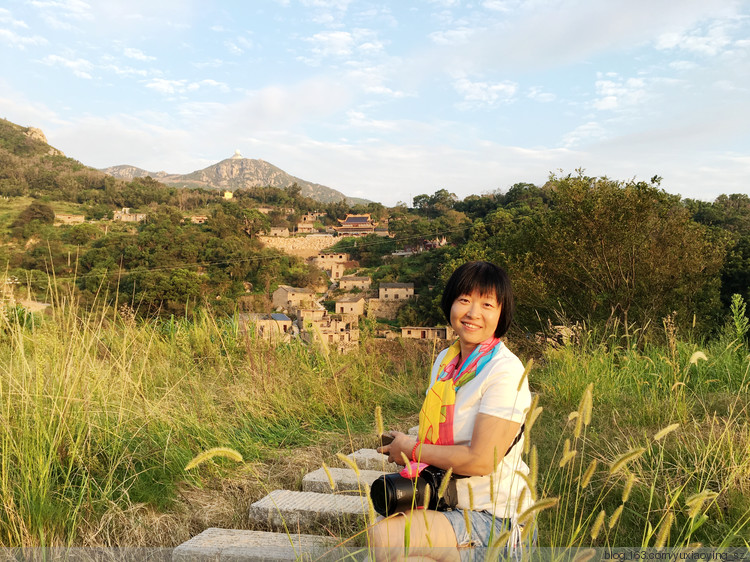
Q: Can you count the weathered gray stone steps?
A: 5